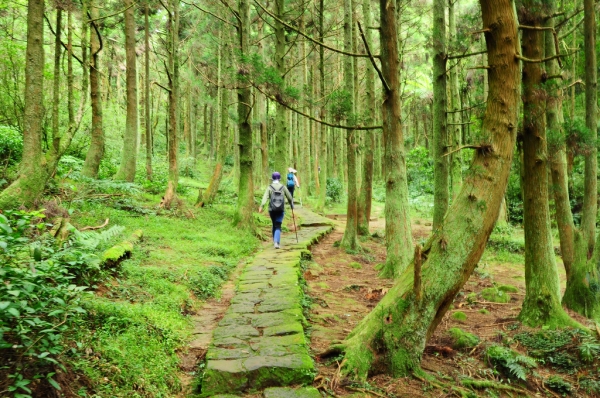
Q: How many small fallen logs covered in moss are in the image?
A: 1